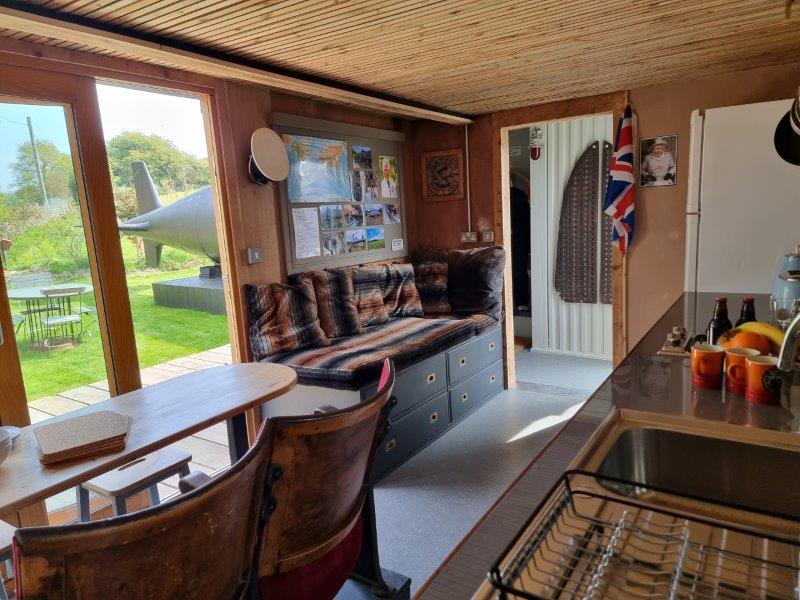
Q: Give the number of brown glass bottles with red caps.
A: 2